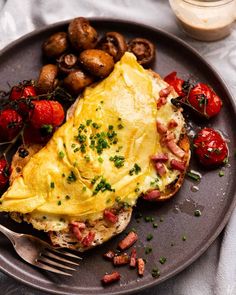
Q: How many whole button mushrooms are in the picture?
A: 8